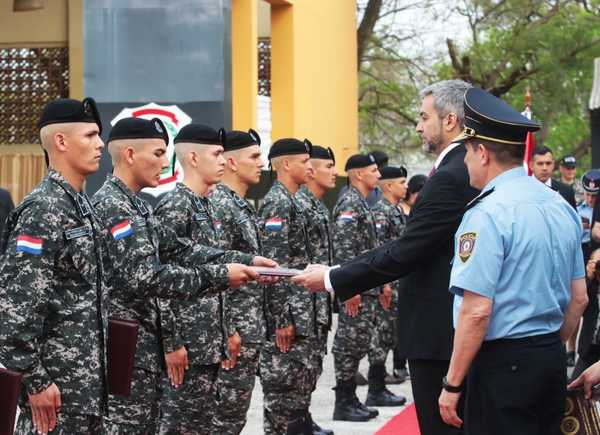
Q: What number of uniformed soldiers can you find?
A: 8